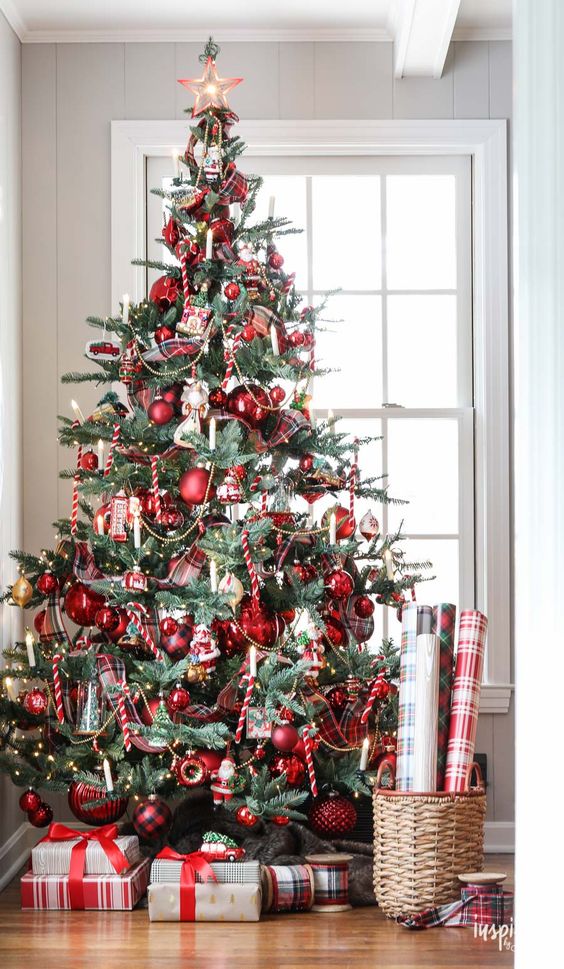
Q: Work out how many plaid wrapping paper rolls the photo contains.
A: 3